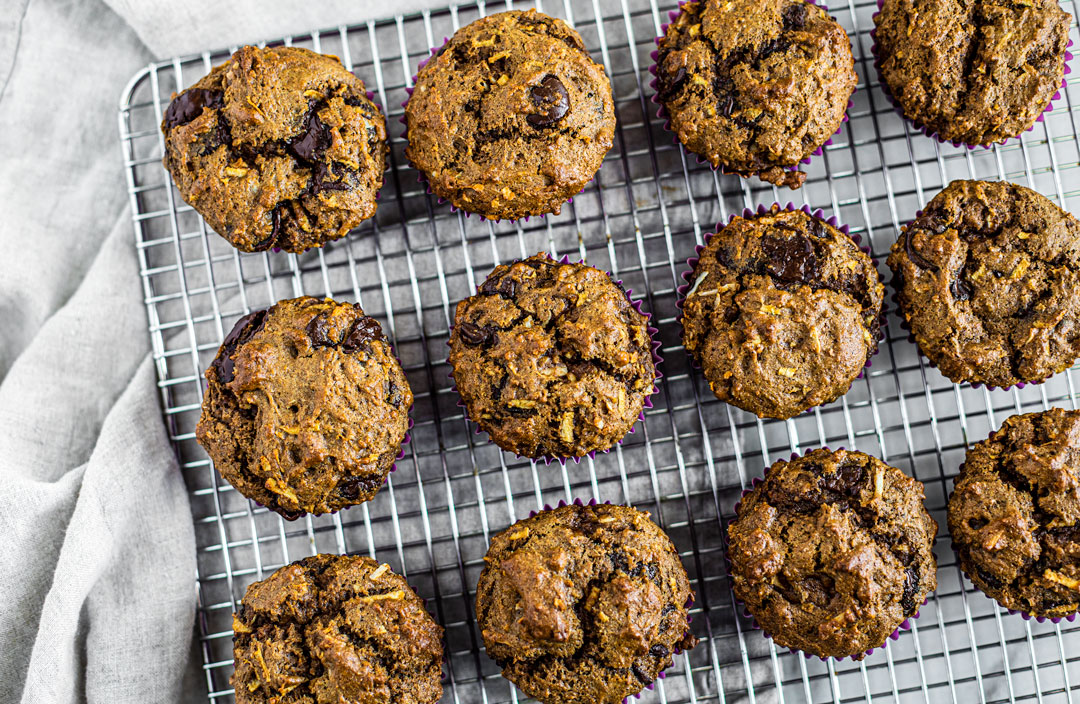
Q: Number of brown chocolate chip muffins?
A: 12